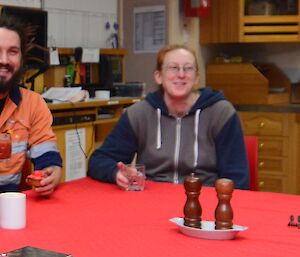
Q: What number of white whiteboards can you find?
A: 1